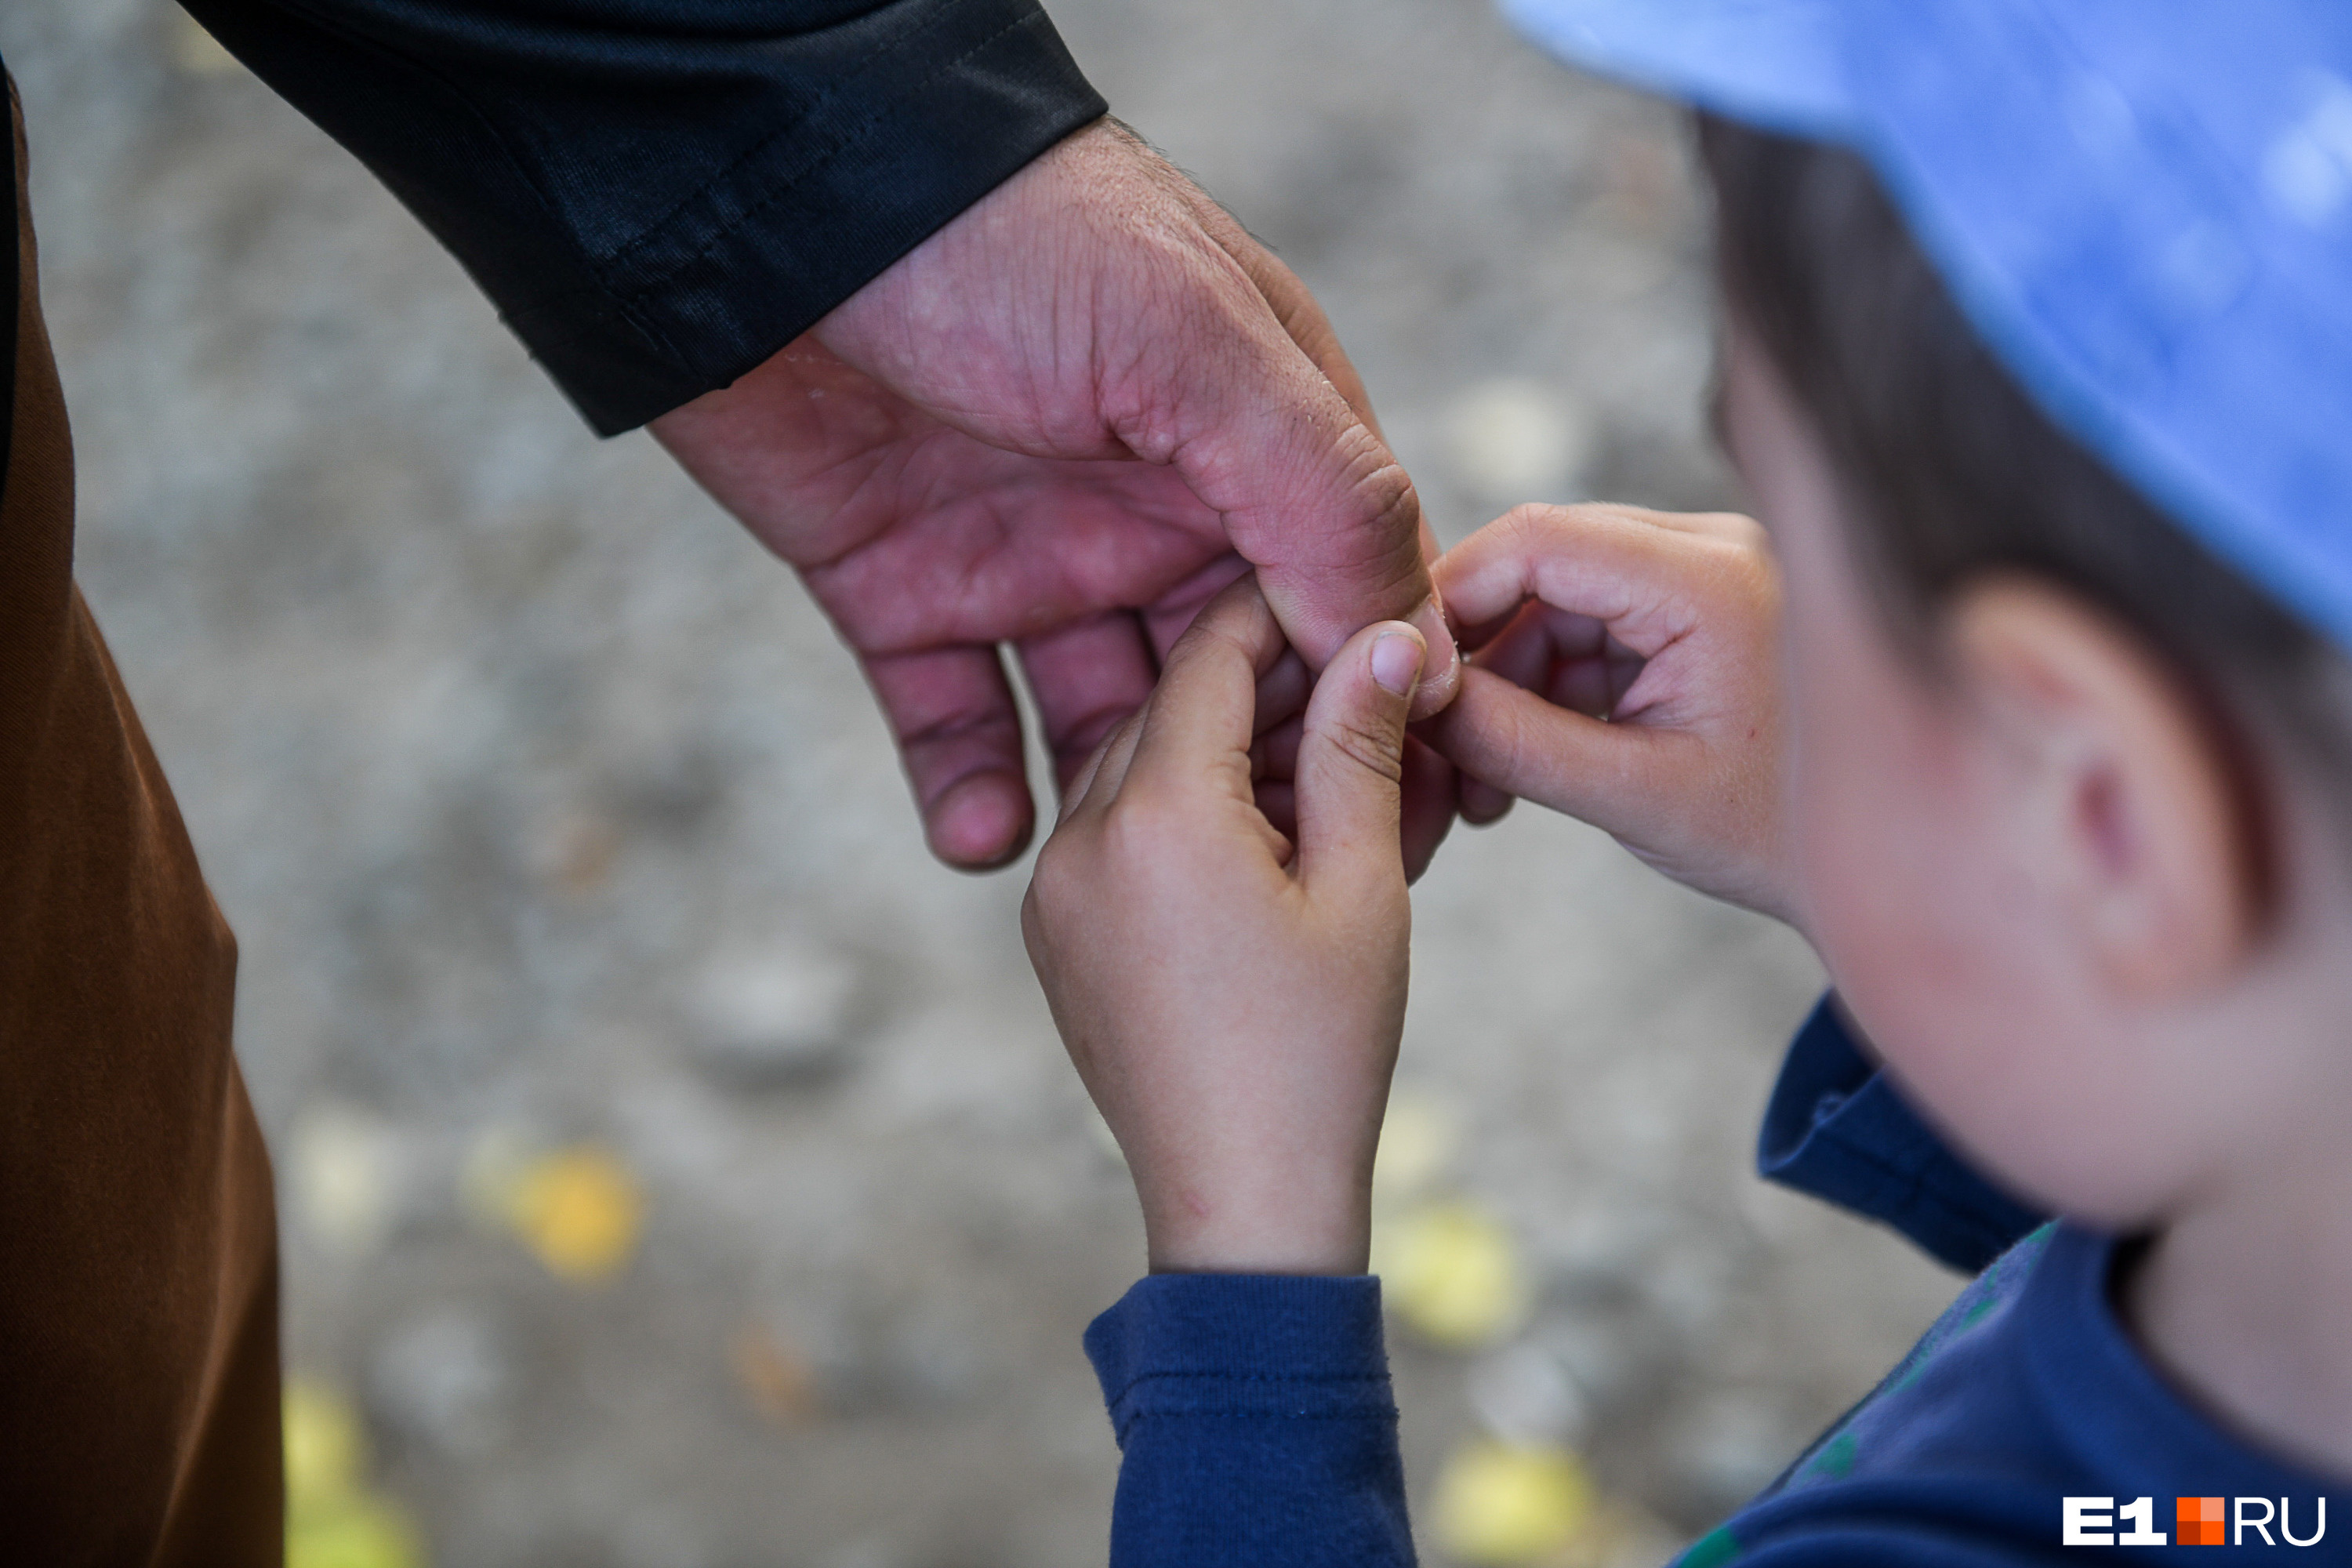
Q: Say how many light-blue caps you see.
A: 1